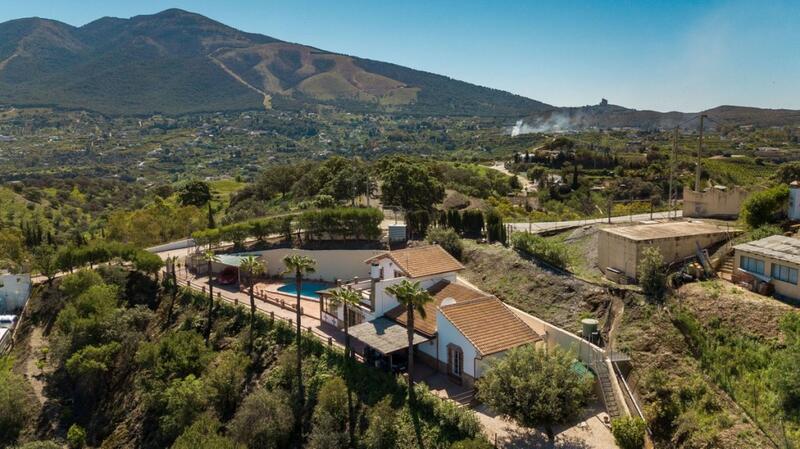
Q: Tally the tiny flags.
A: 0